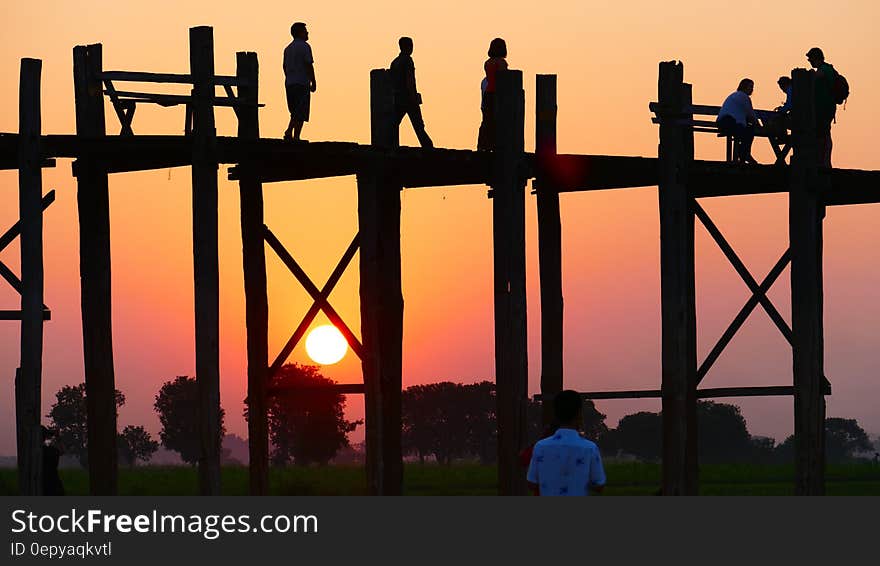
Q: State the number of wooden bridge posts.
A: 9